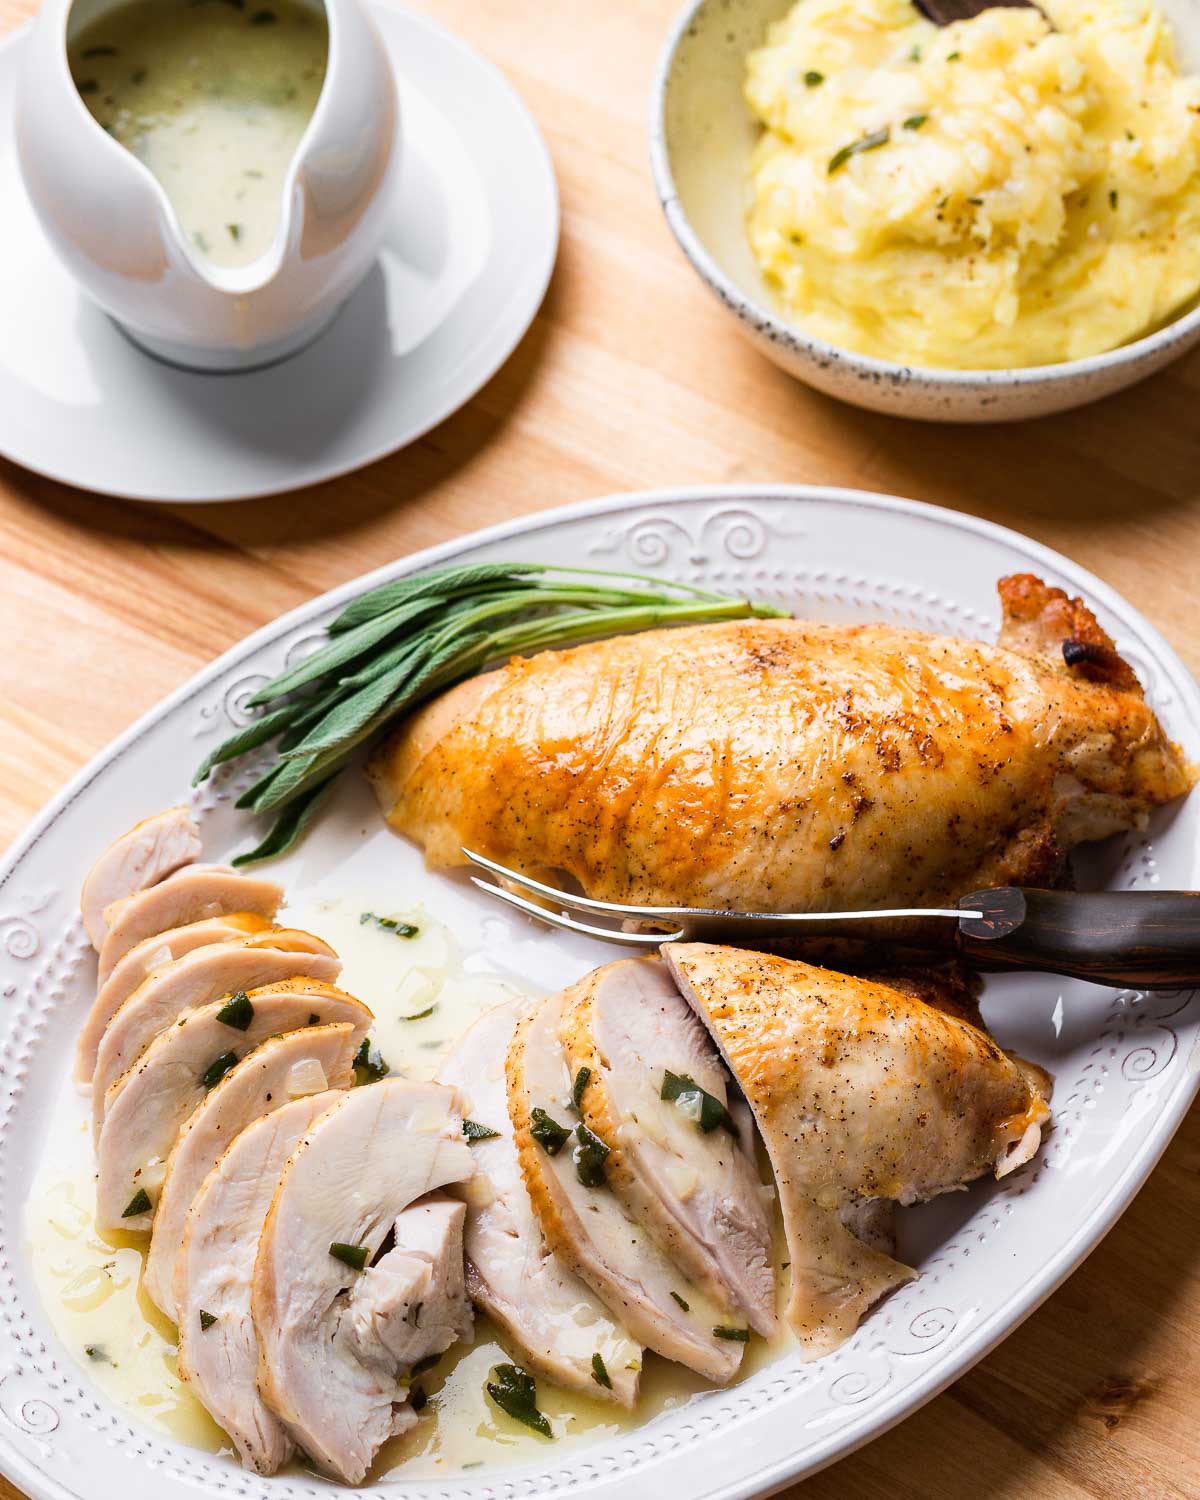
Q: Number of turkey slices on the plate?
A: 11